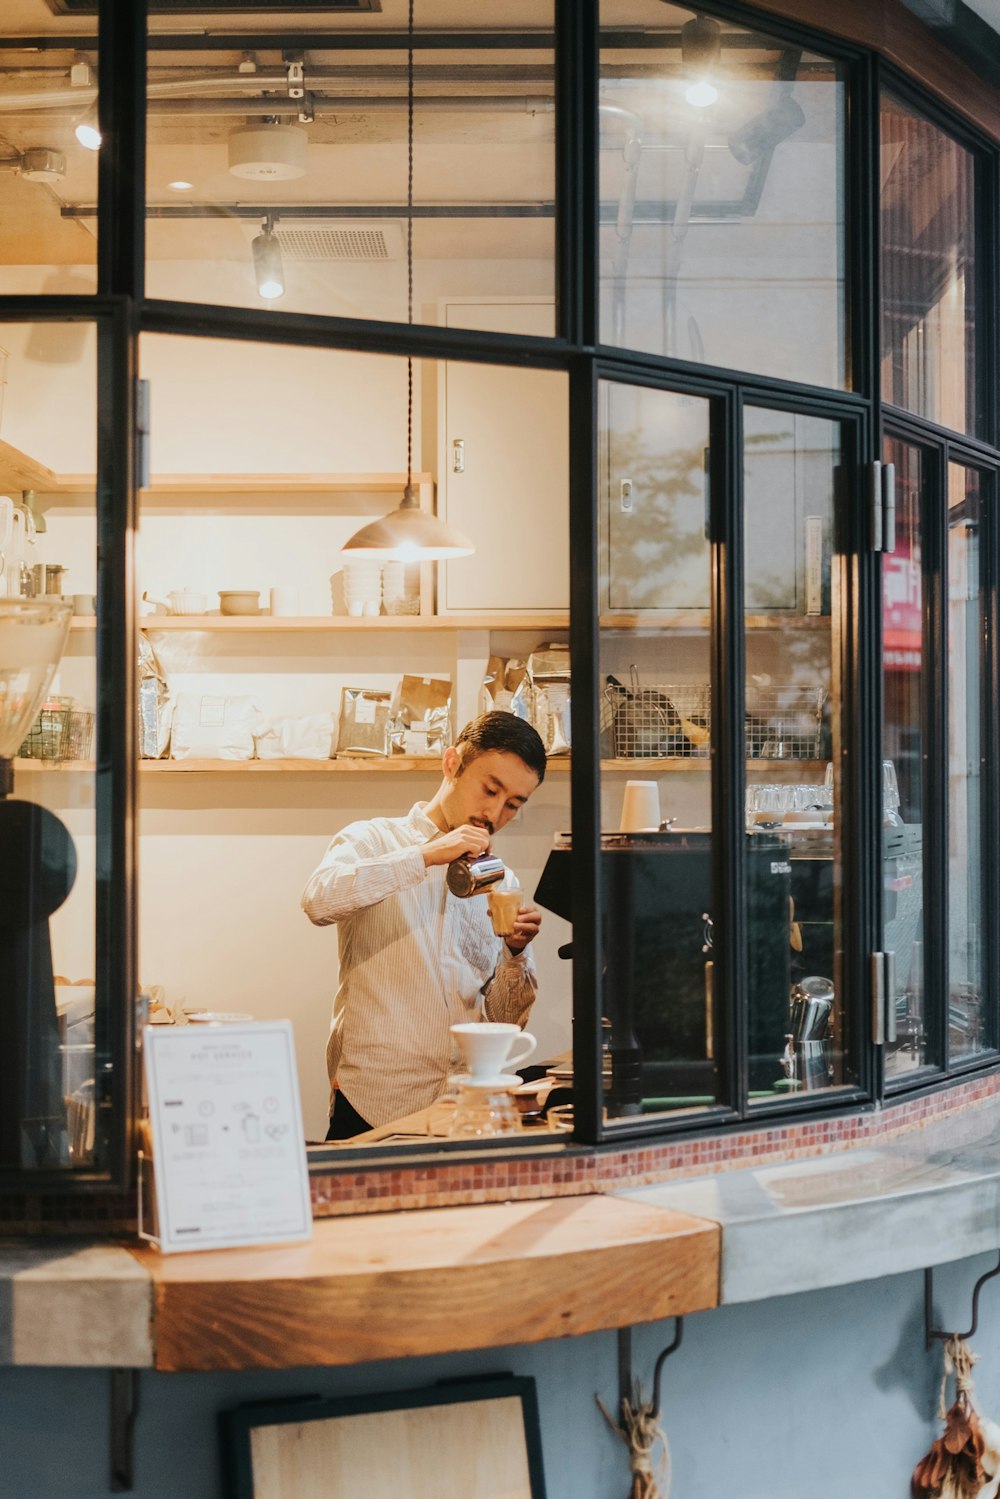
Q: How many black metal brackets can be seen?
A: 3